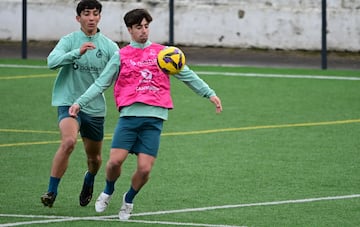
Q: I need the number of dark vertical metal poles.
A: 3